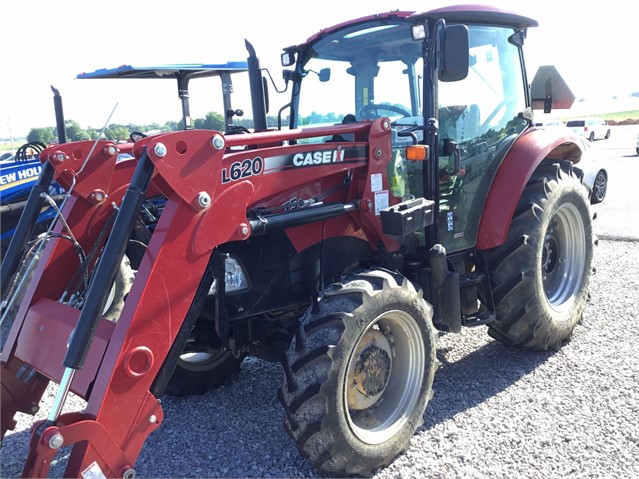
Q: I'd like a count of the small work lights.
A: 2